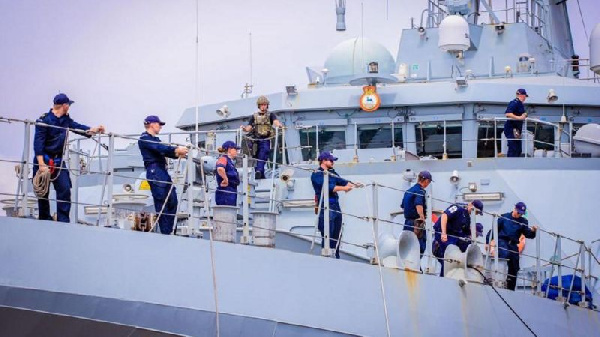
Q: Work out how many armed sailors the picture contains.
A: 1